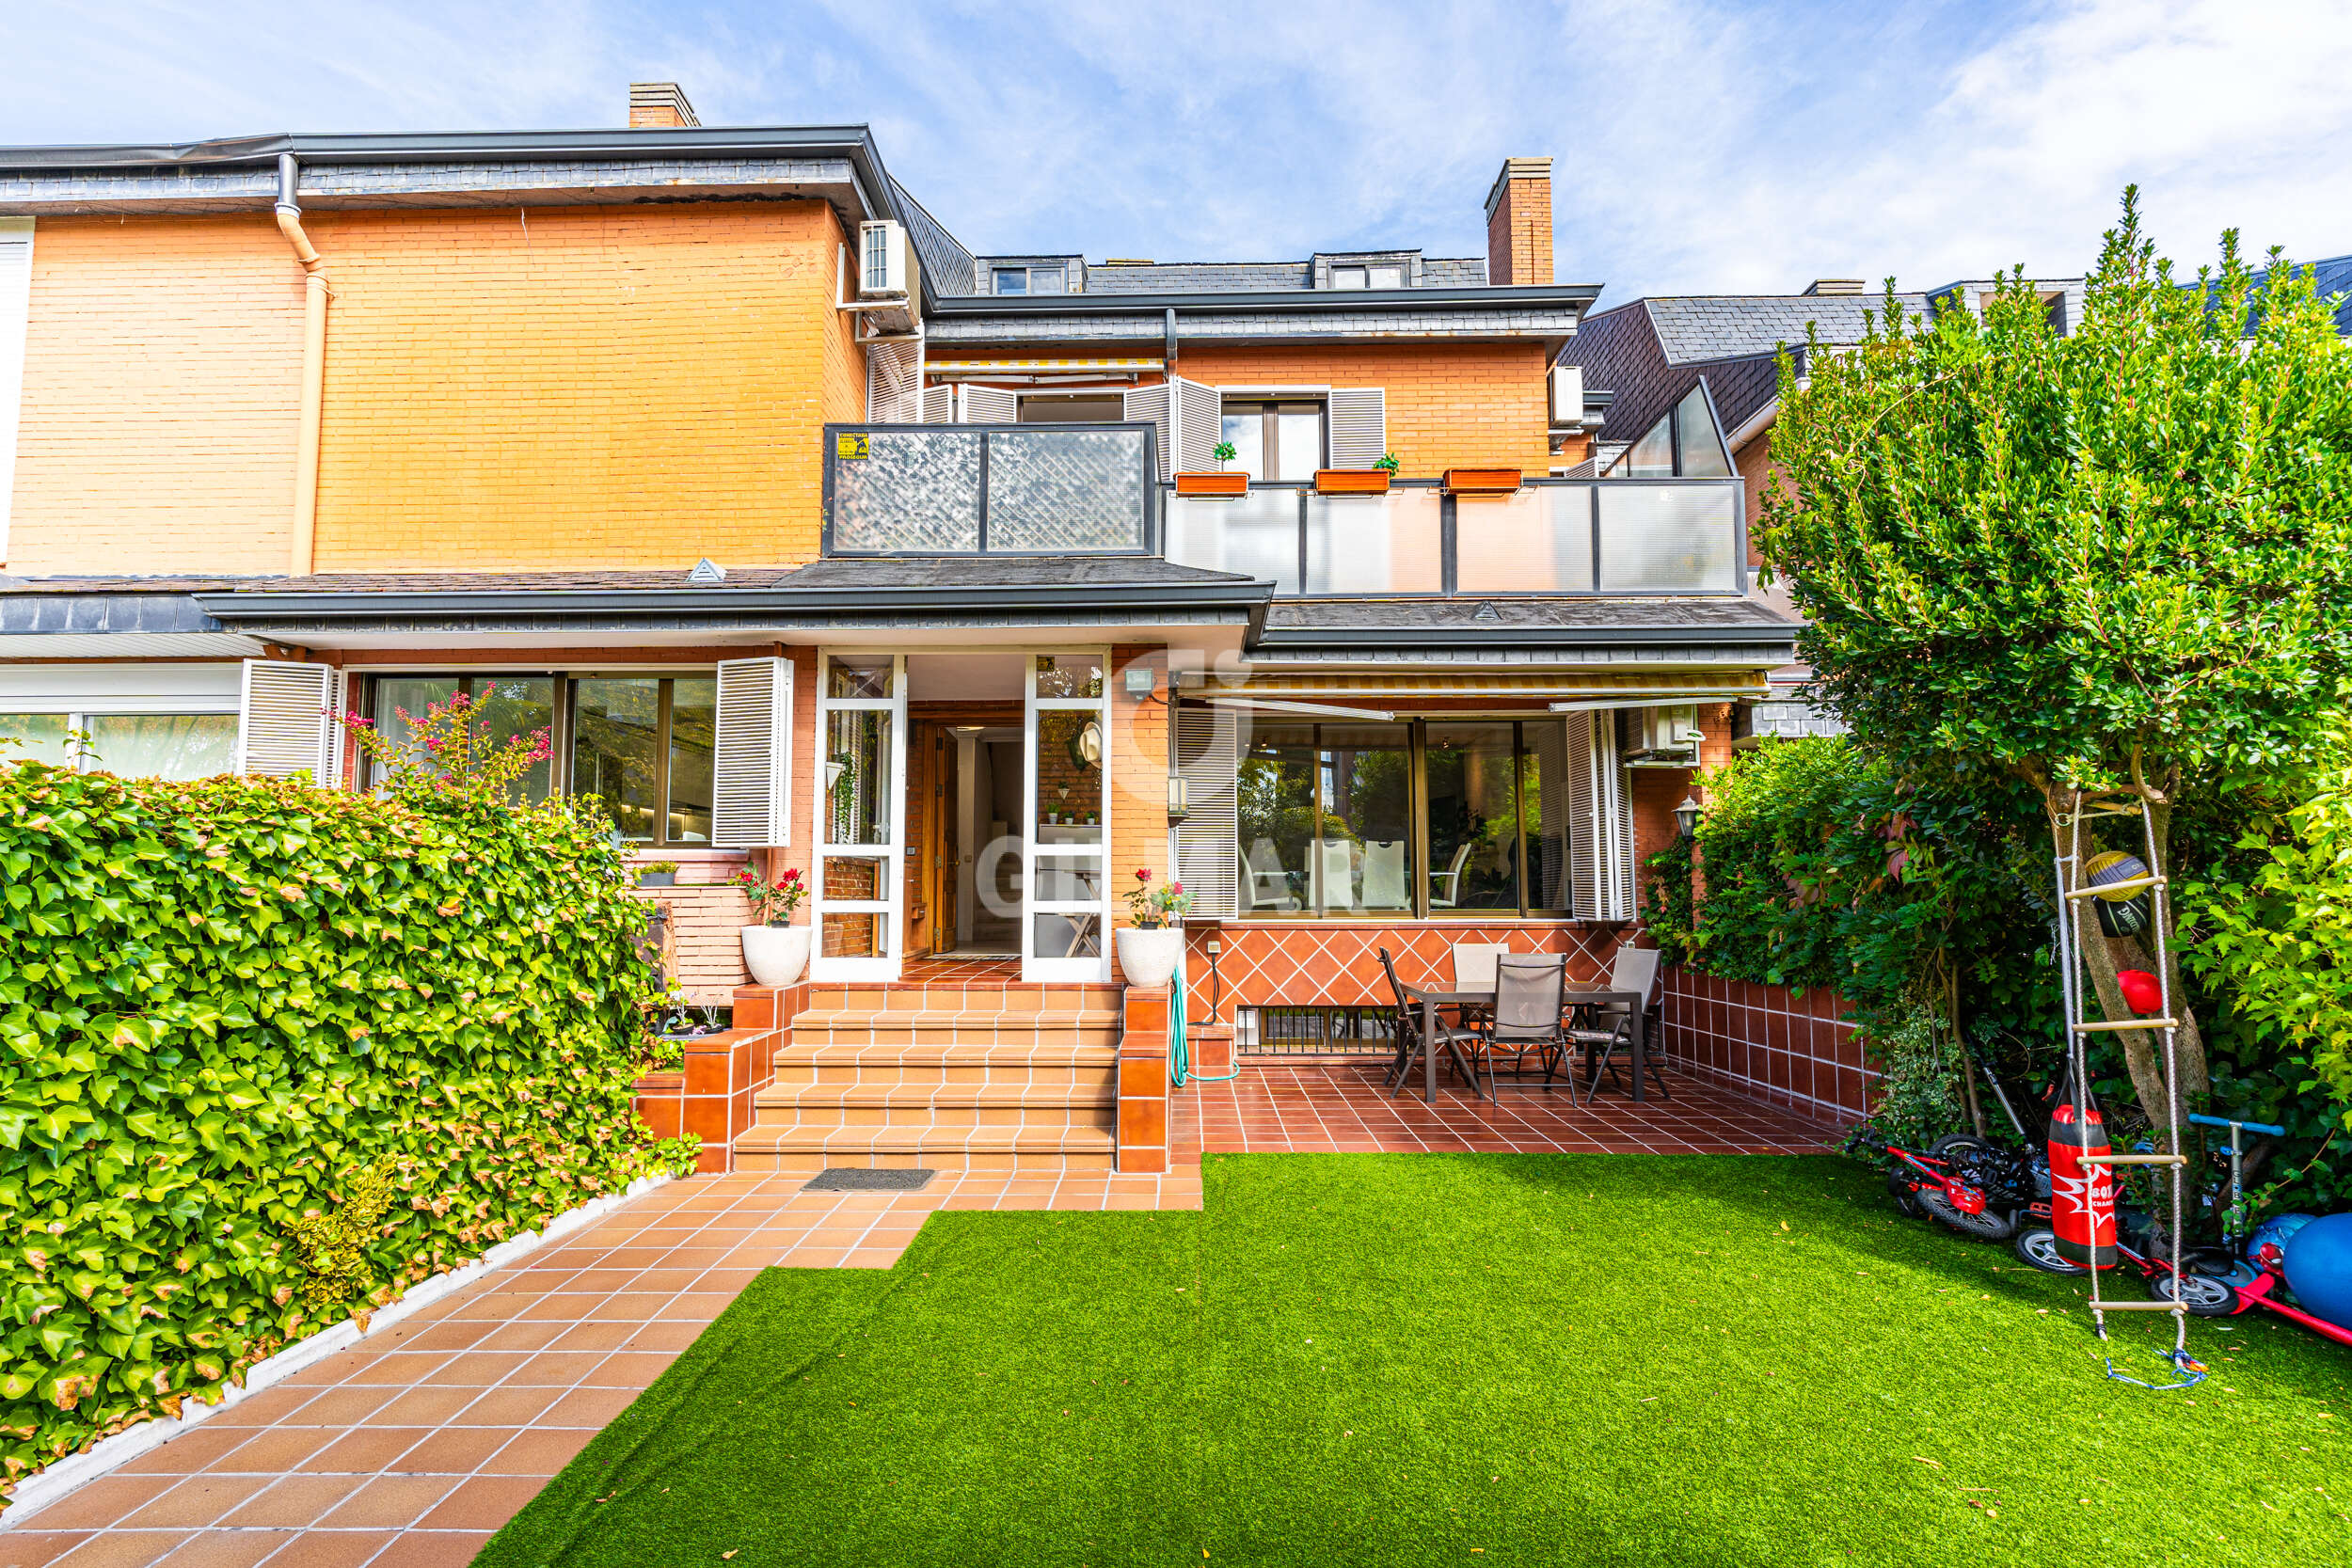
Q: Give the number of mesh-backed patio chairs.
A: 4